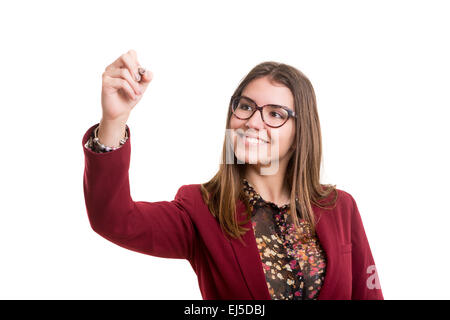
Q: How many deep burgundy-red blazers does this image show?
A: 1